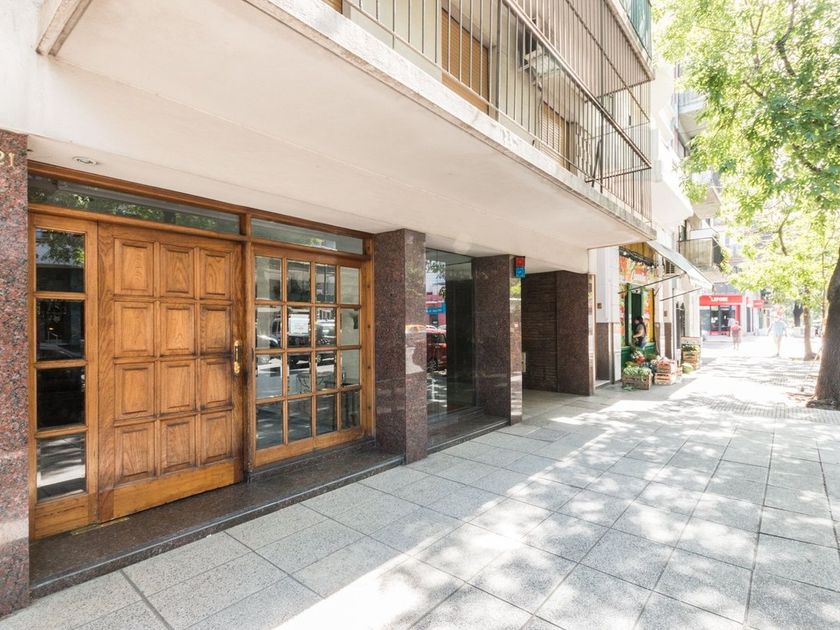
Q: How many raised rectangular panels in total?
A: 12